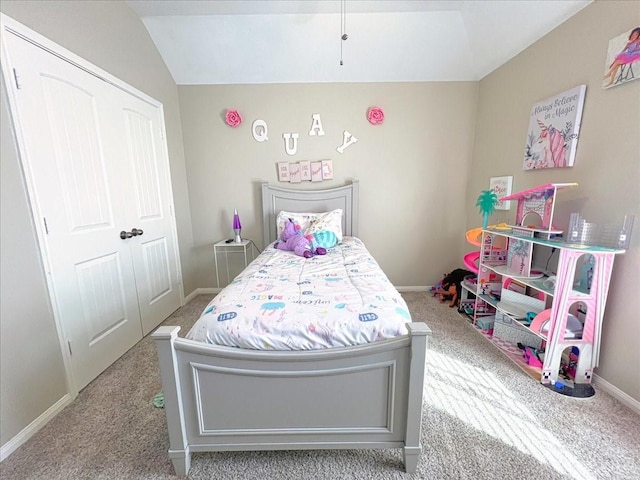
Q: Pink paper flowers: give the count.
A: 2